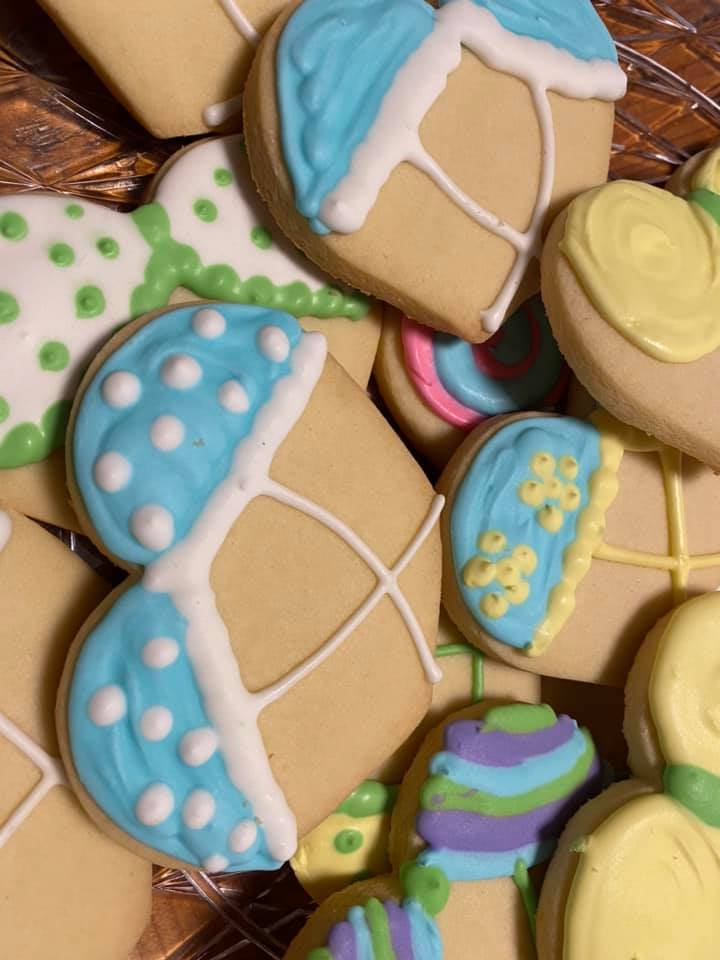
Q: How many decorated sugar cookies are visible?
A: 11